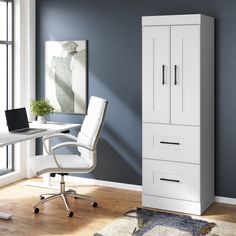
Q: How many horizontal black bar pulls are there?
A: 2